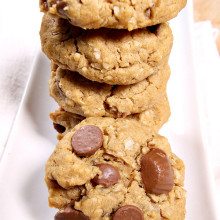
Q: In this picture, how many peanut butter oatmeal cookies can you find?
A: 5